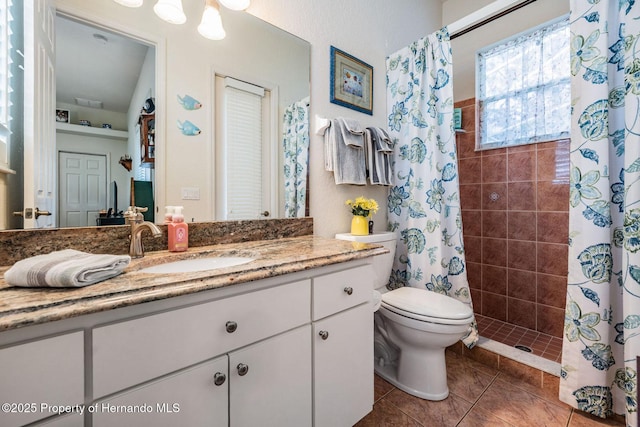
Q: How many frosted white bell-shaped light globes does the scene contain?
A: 4